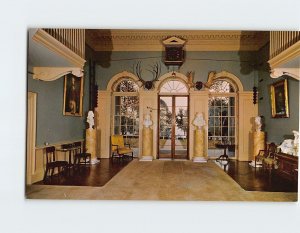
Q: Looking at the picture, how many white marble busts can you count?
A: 4